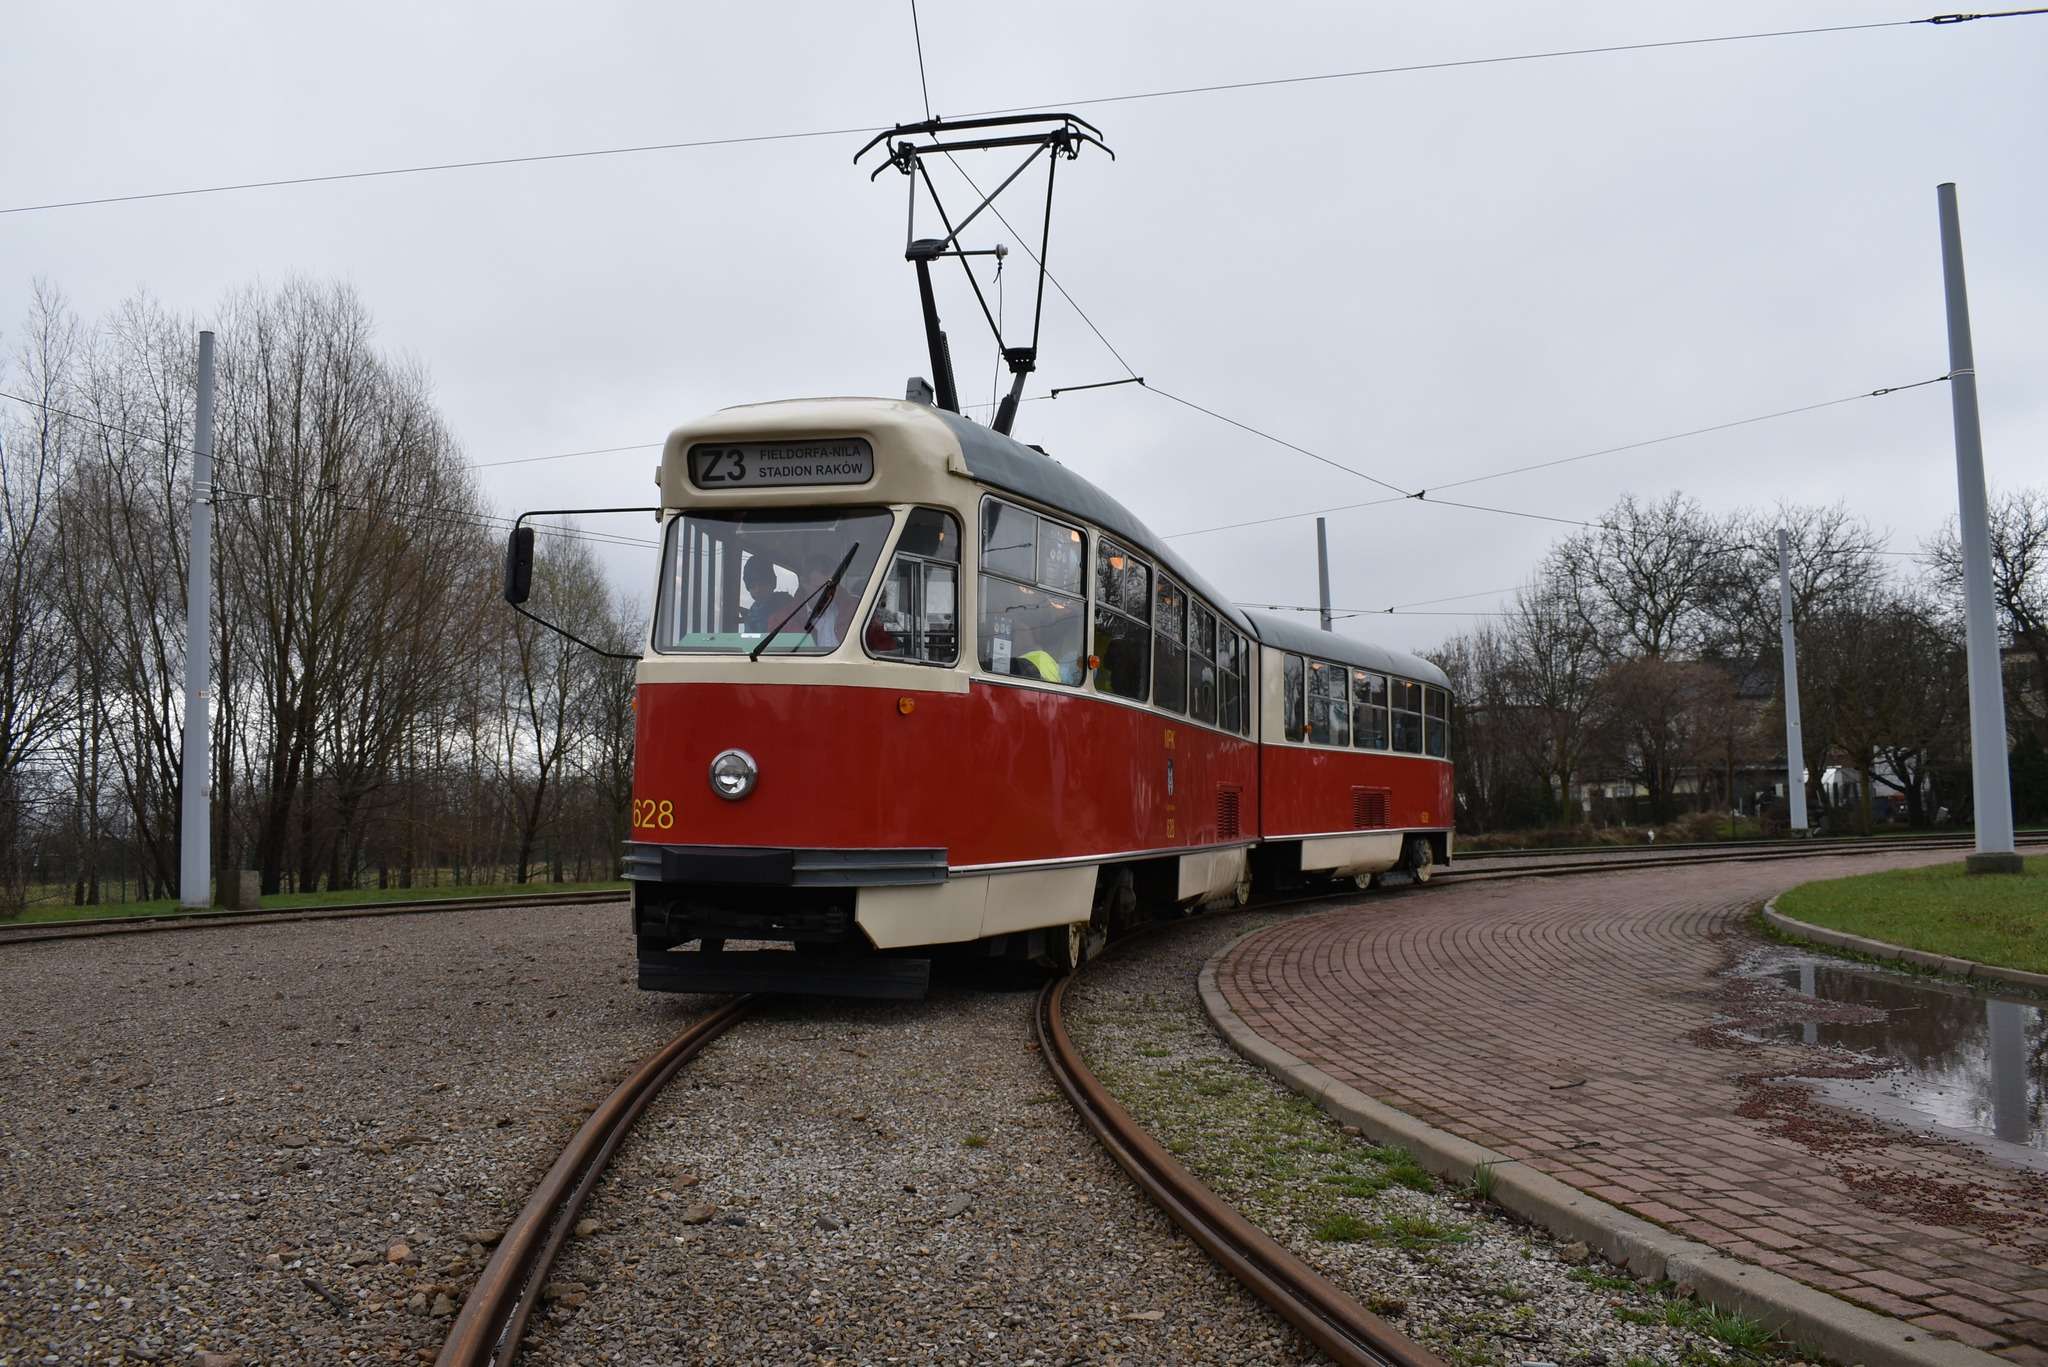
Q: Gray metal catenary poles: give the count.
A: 4